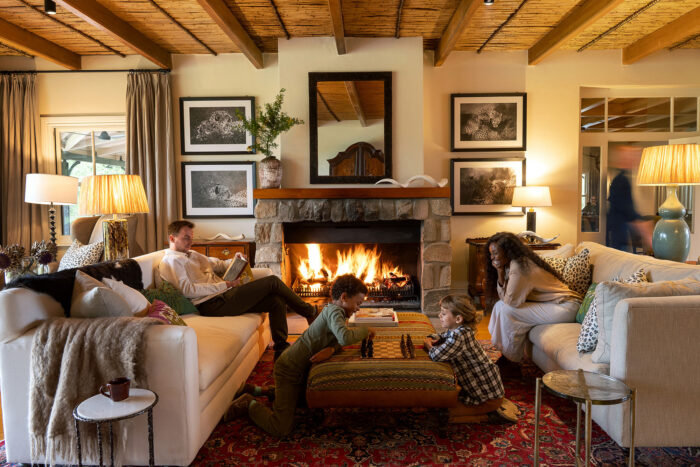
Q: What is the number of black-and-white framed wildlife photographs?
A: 4